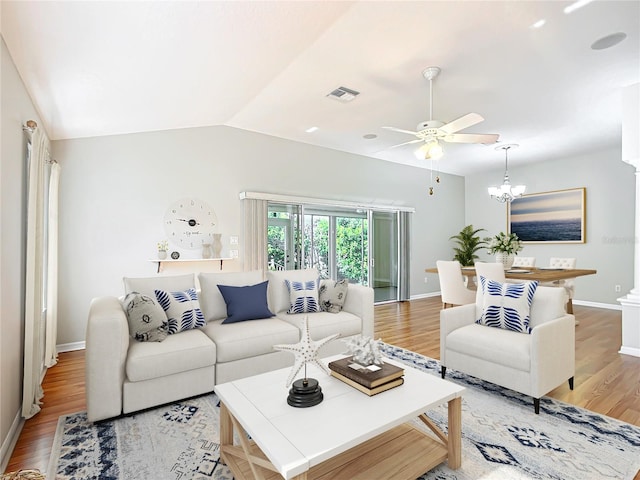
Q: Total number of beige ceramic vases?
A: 2